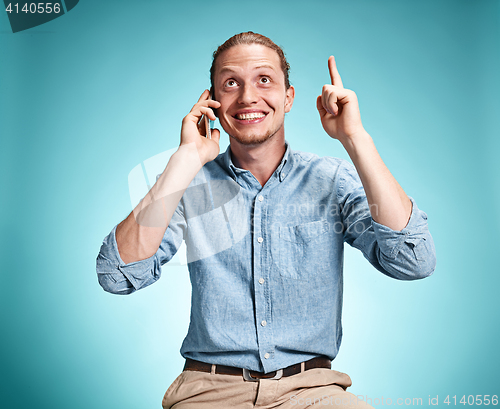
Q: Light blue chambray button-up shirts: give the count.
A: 1